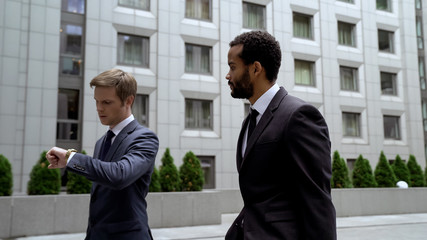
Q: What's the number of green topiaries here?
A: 11